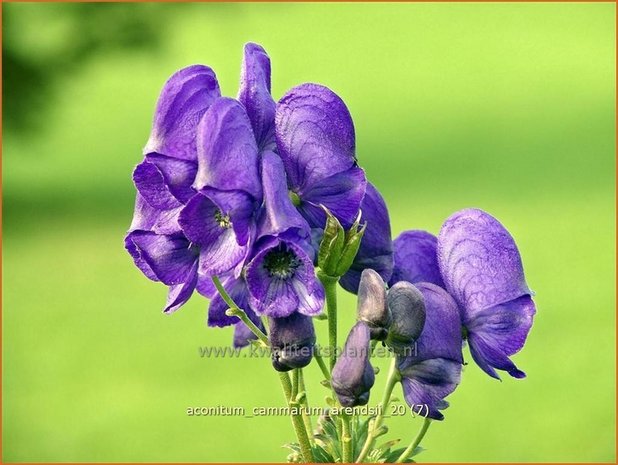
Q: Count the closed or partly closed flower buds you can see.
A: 4